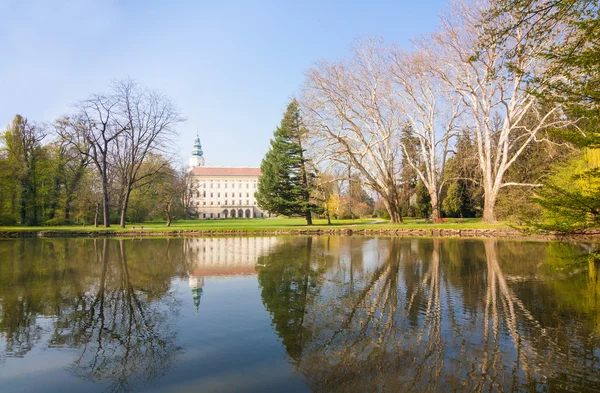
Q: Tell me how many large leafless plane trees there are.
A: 3